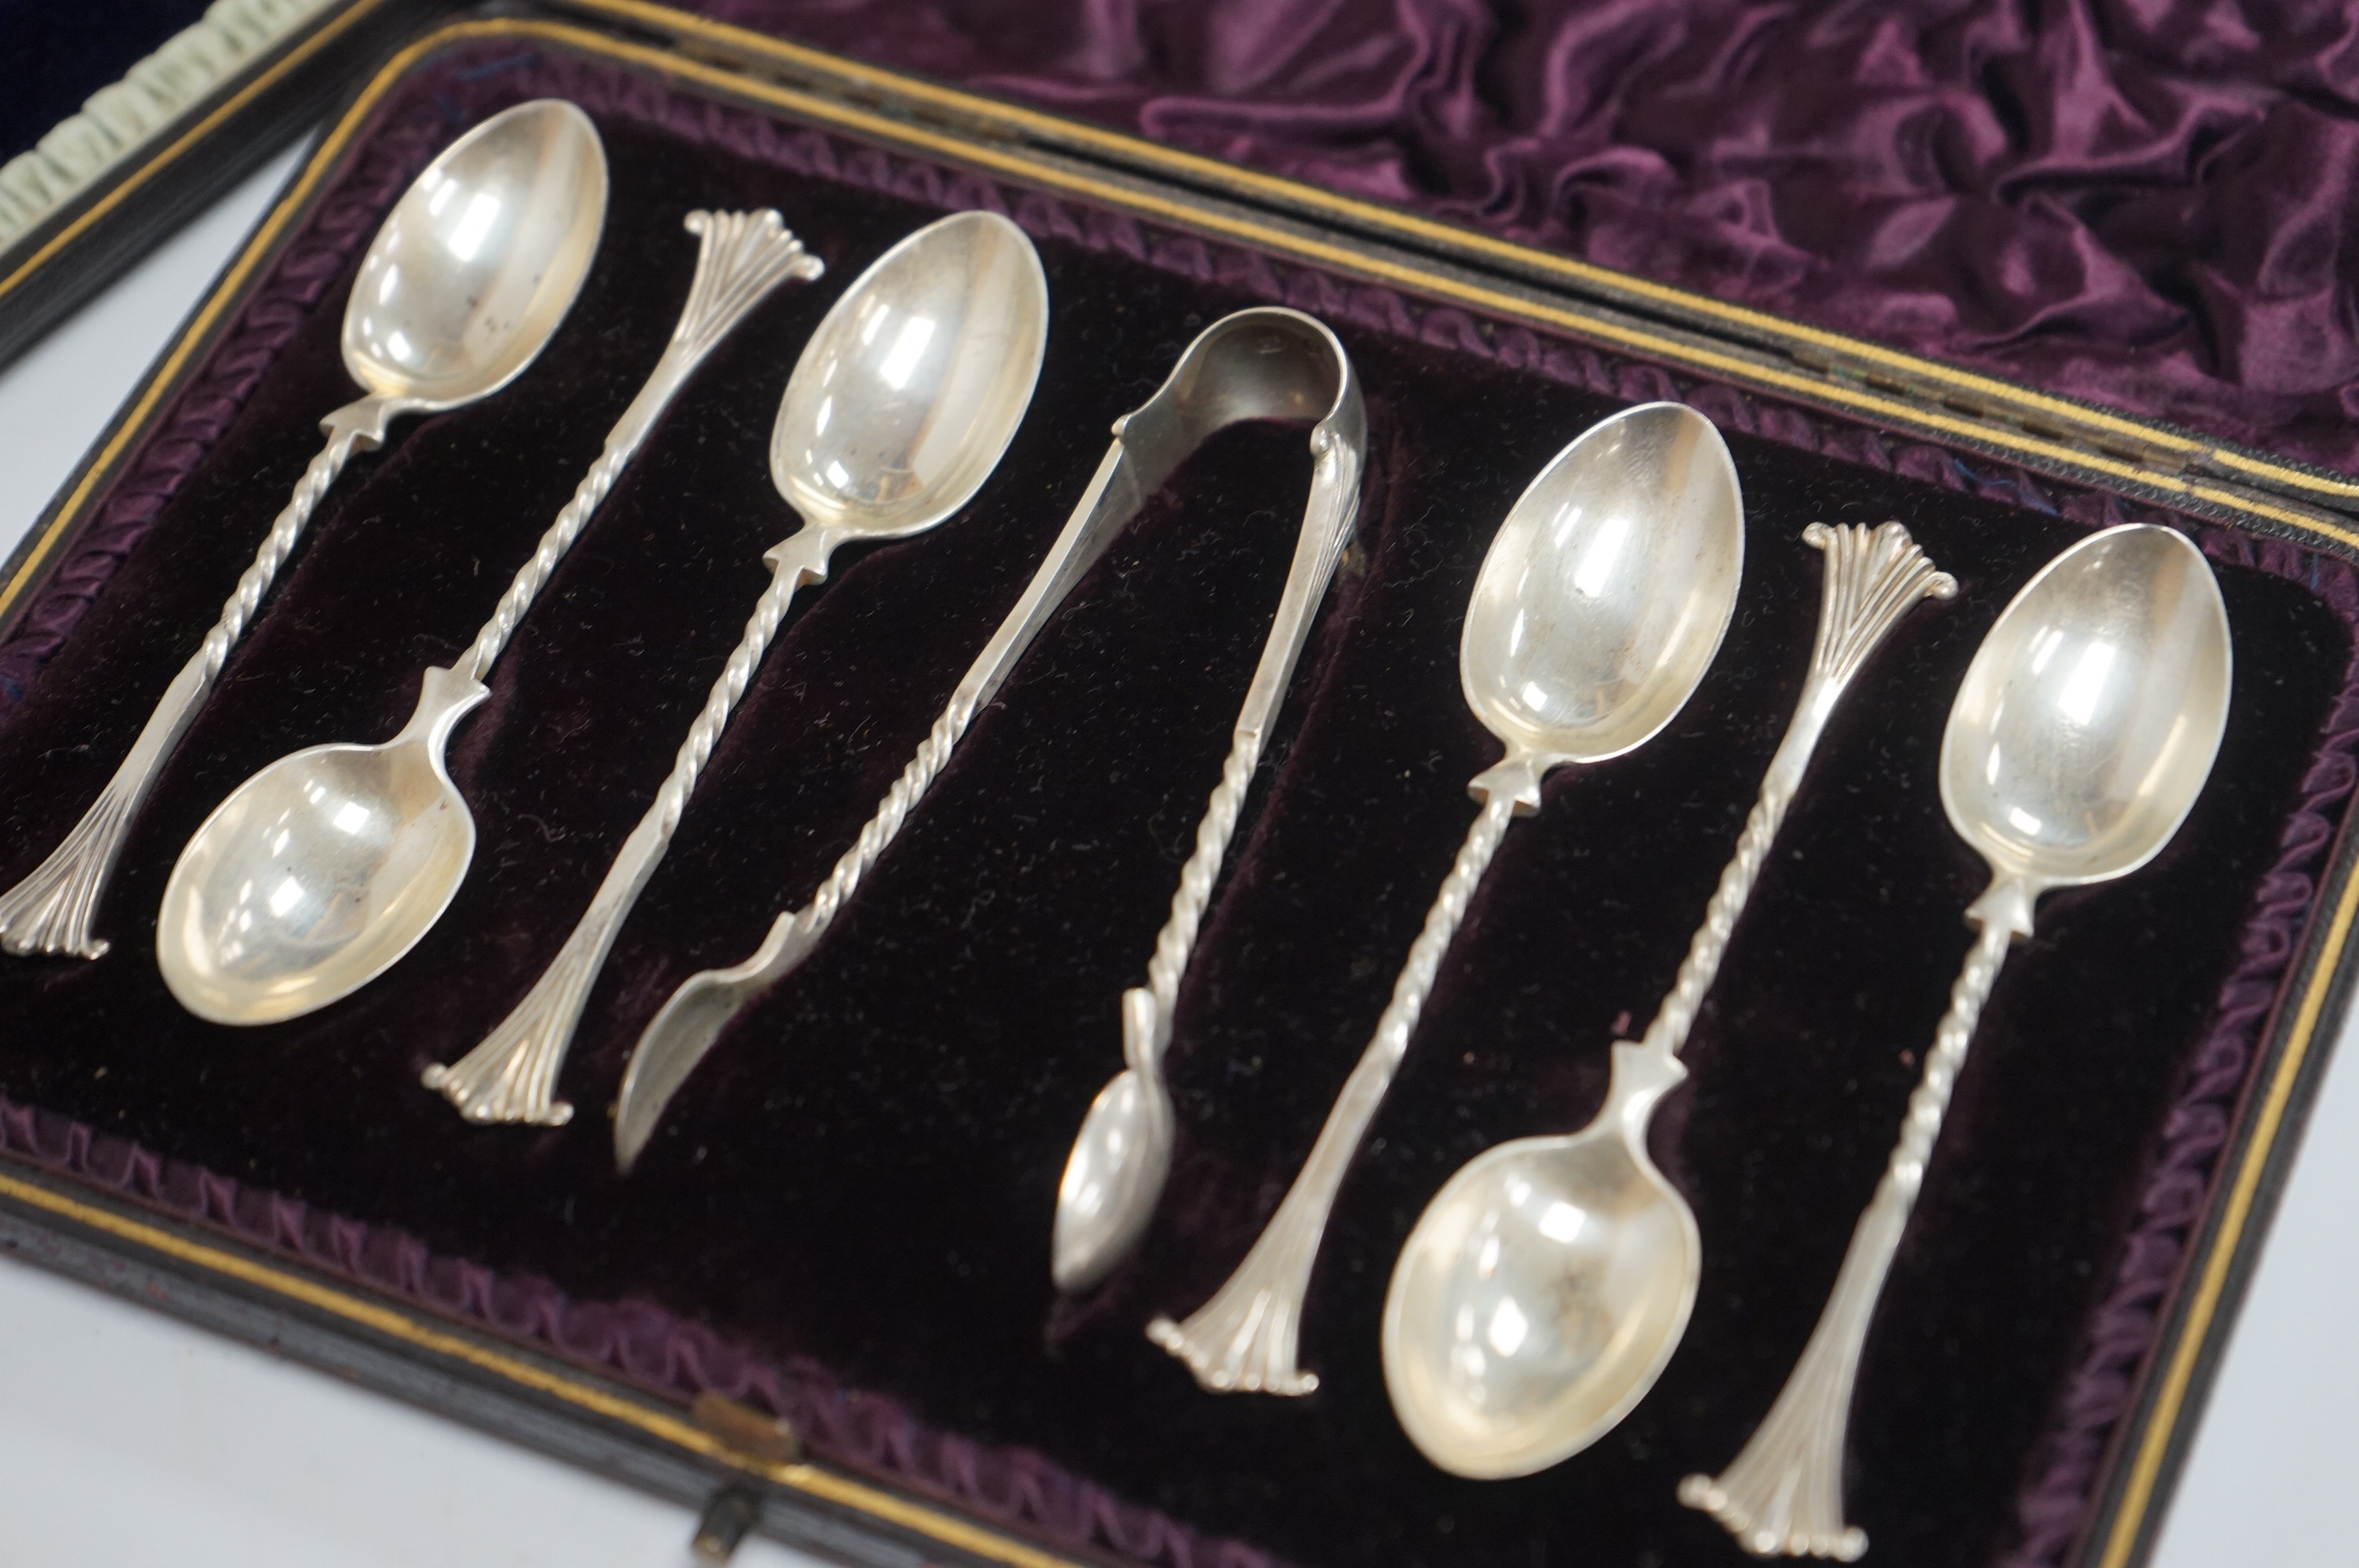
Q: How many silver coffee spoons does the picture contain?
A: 6